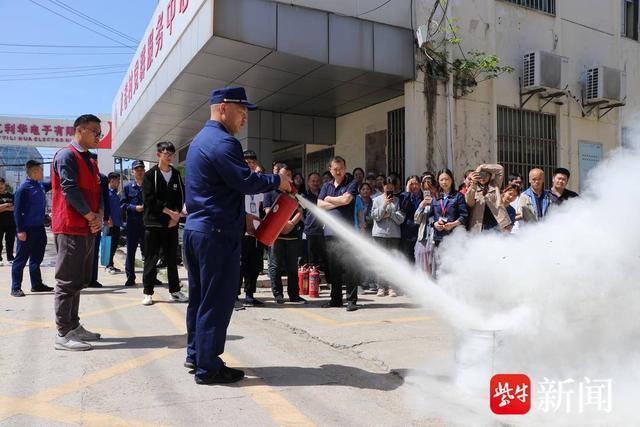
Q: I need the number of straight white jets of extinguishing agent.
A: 1